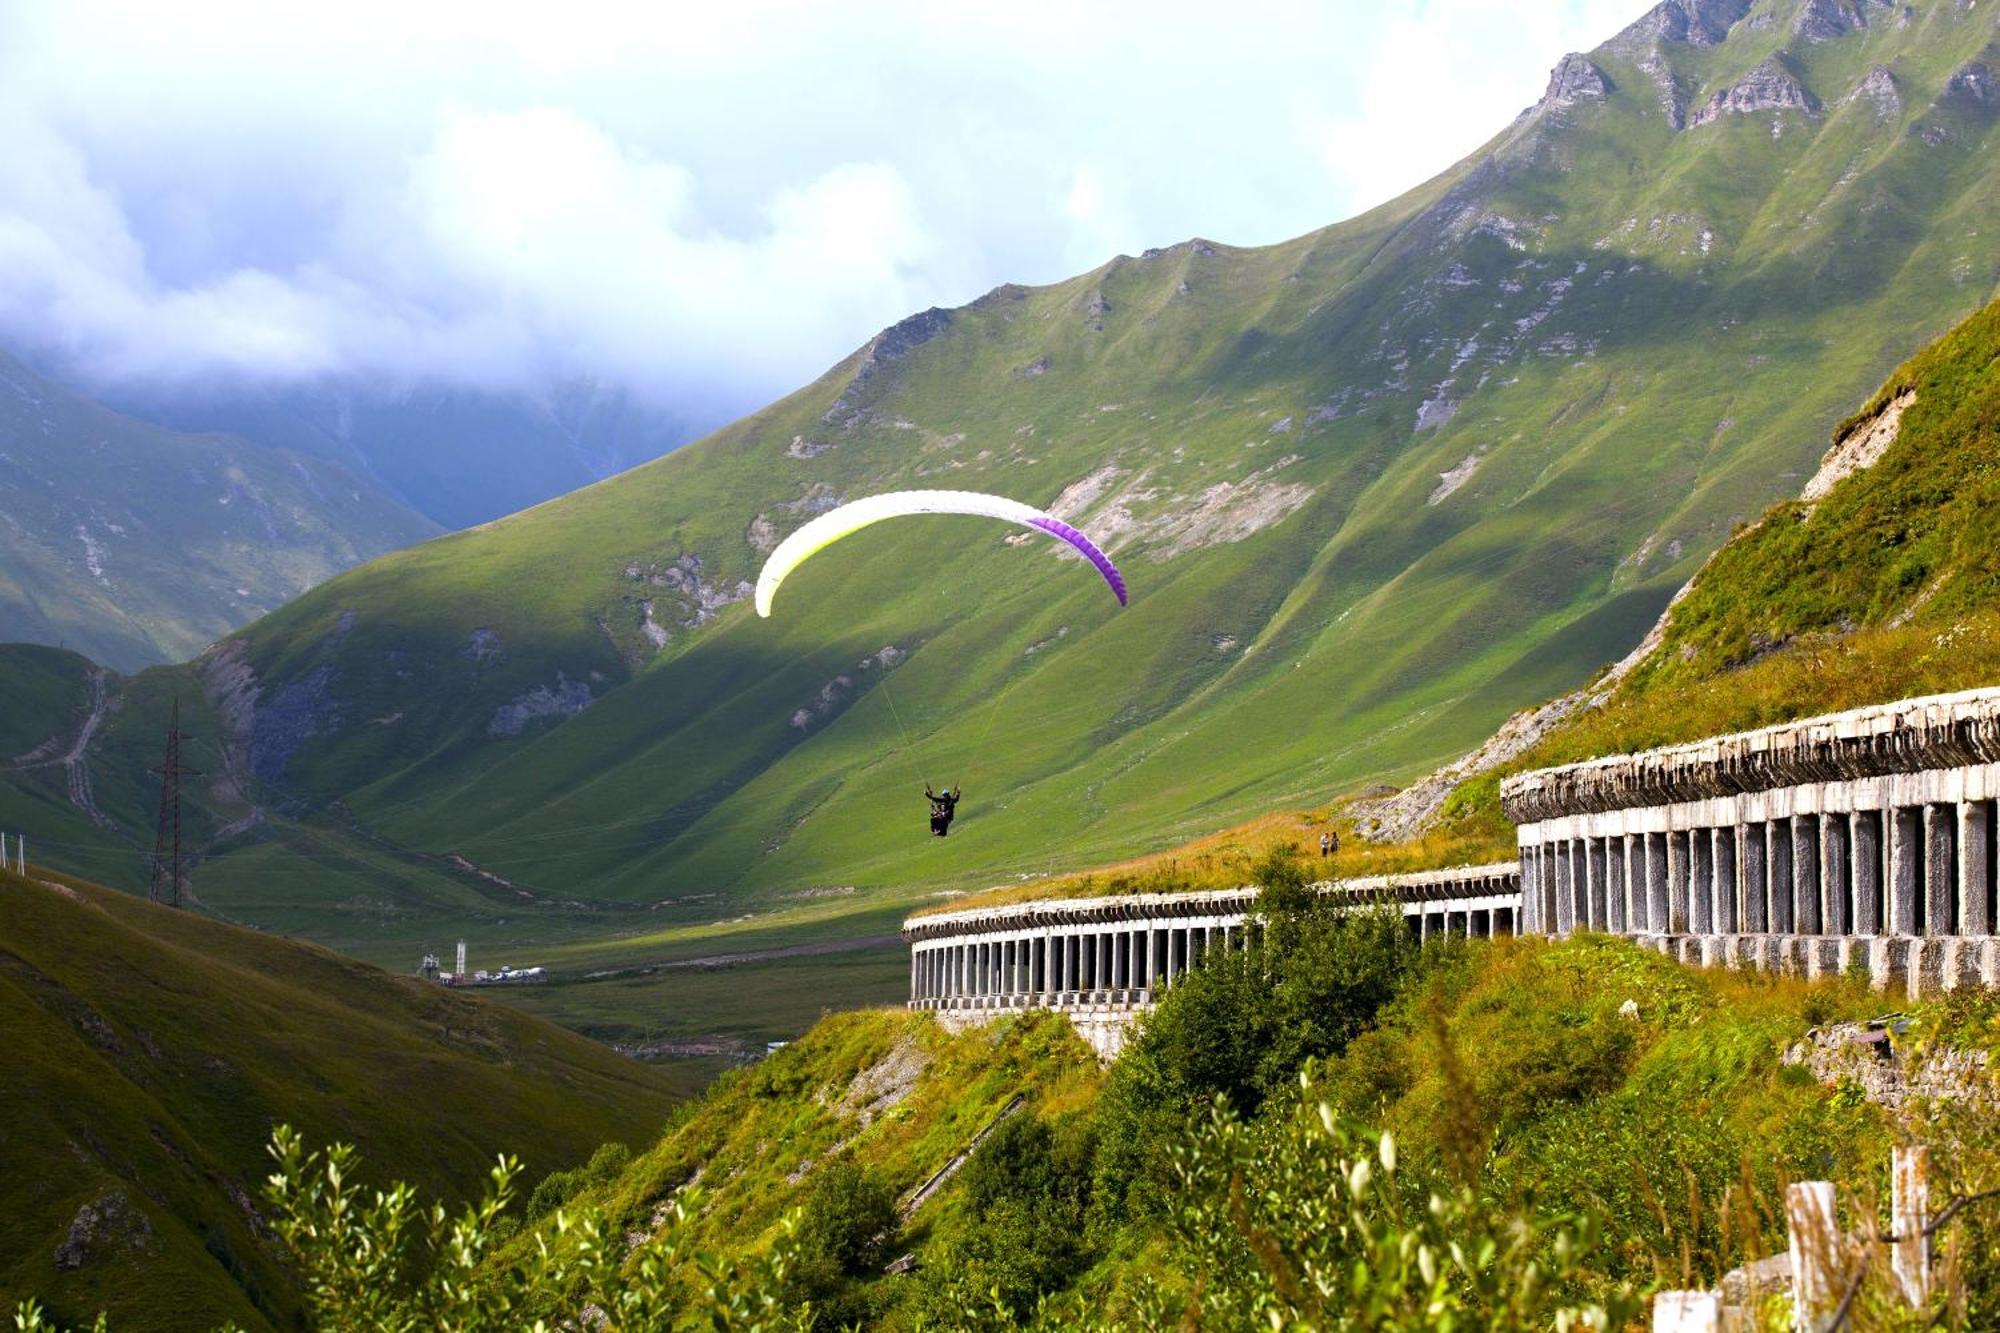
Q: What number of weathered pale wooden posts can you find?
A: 3